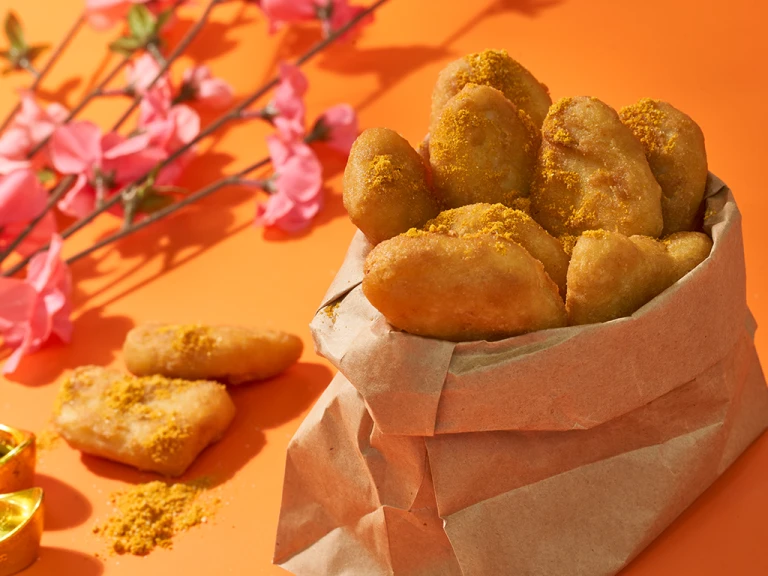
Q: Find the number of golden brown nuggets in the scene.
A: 10